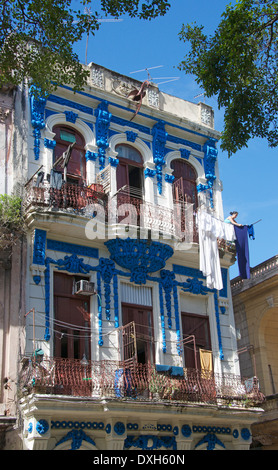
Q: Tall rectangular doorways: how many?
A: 3